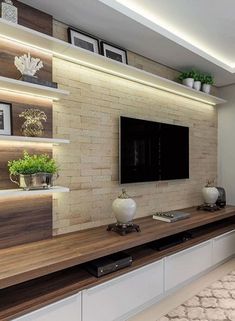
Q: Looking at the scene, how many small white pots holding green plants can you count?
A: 3